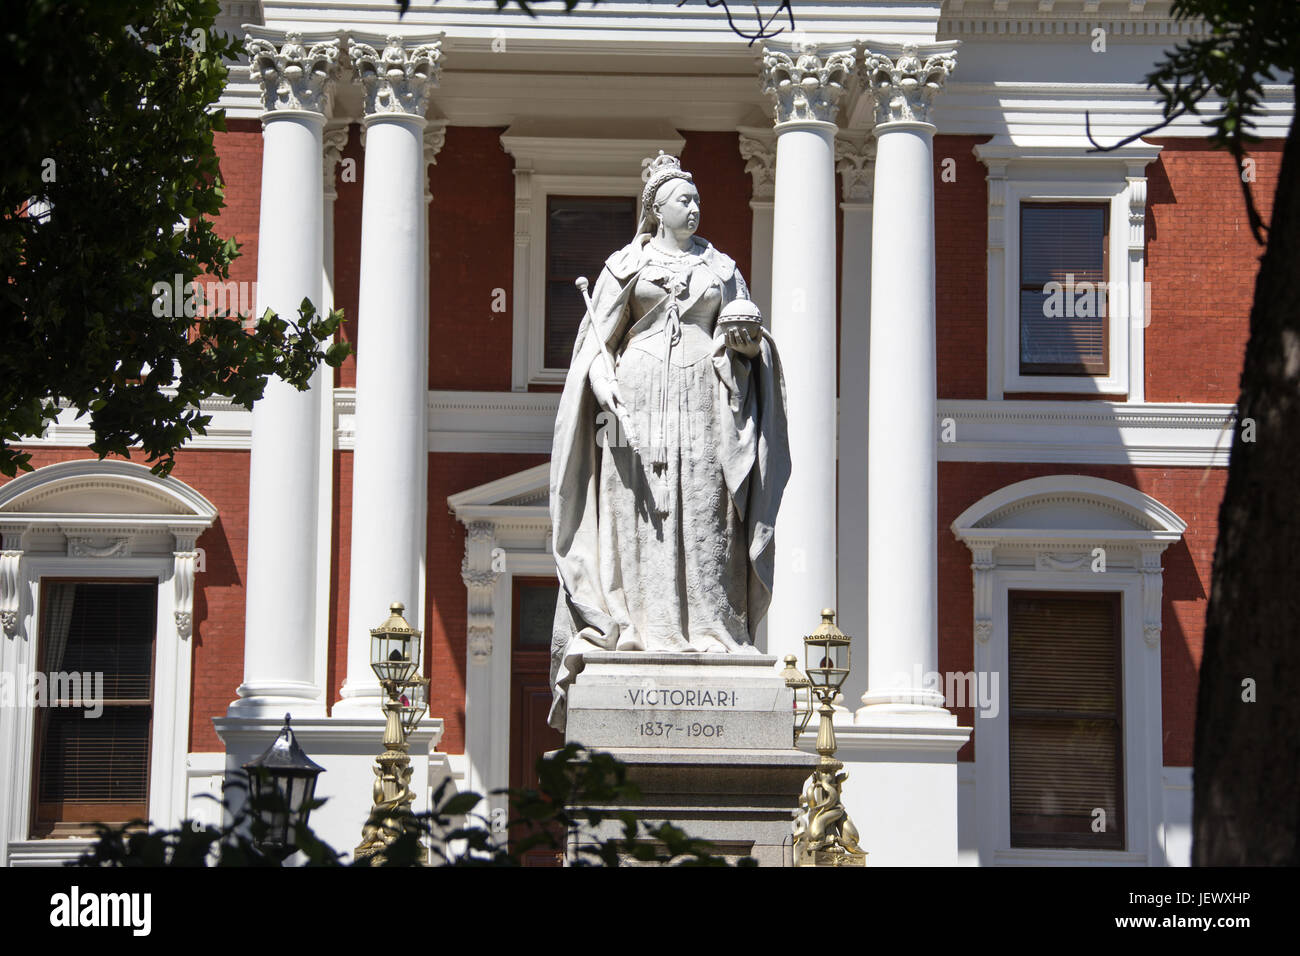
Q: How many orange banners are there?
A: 0